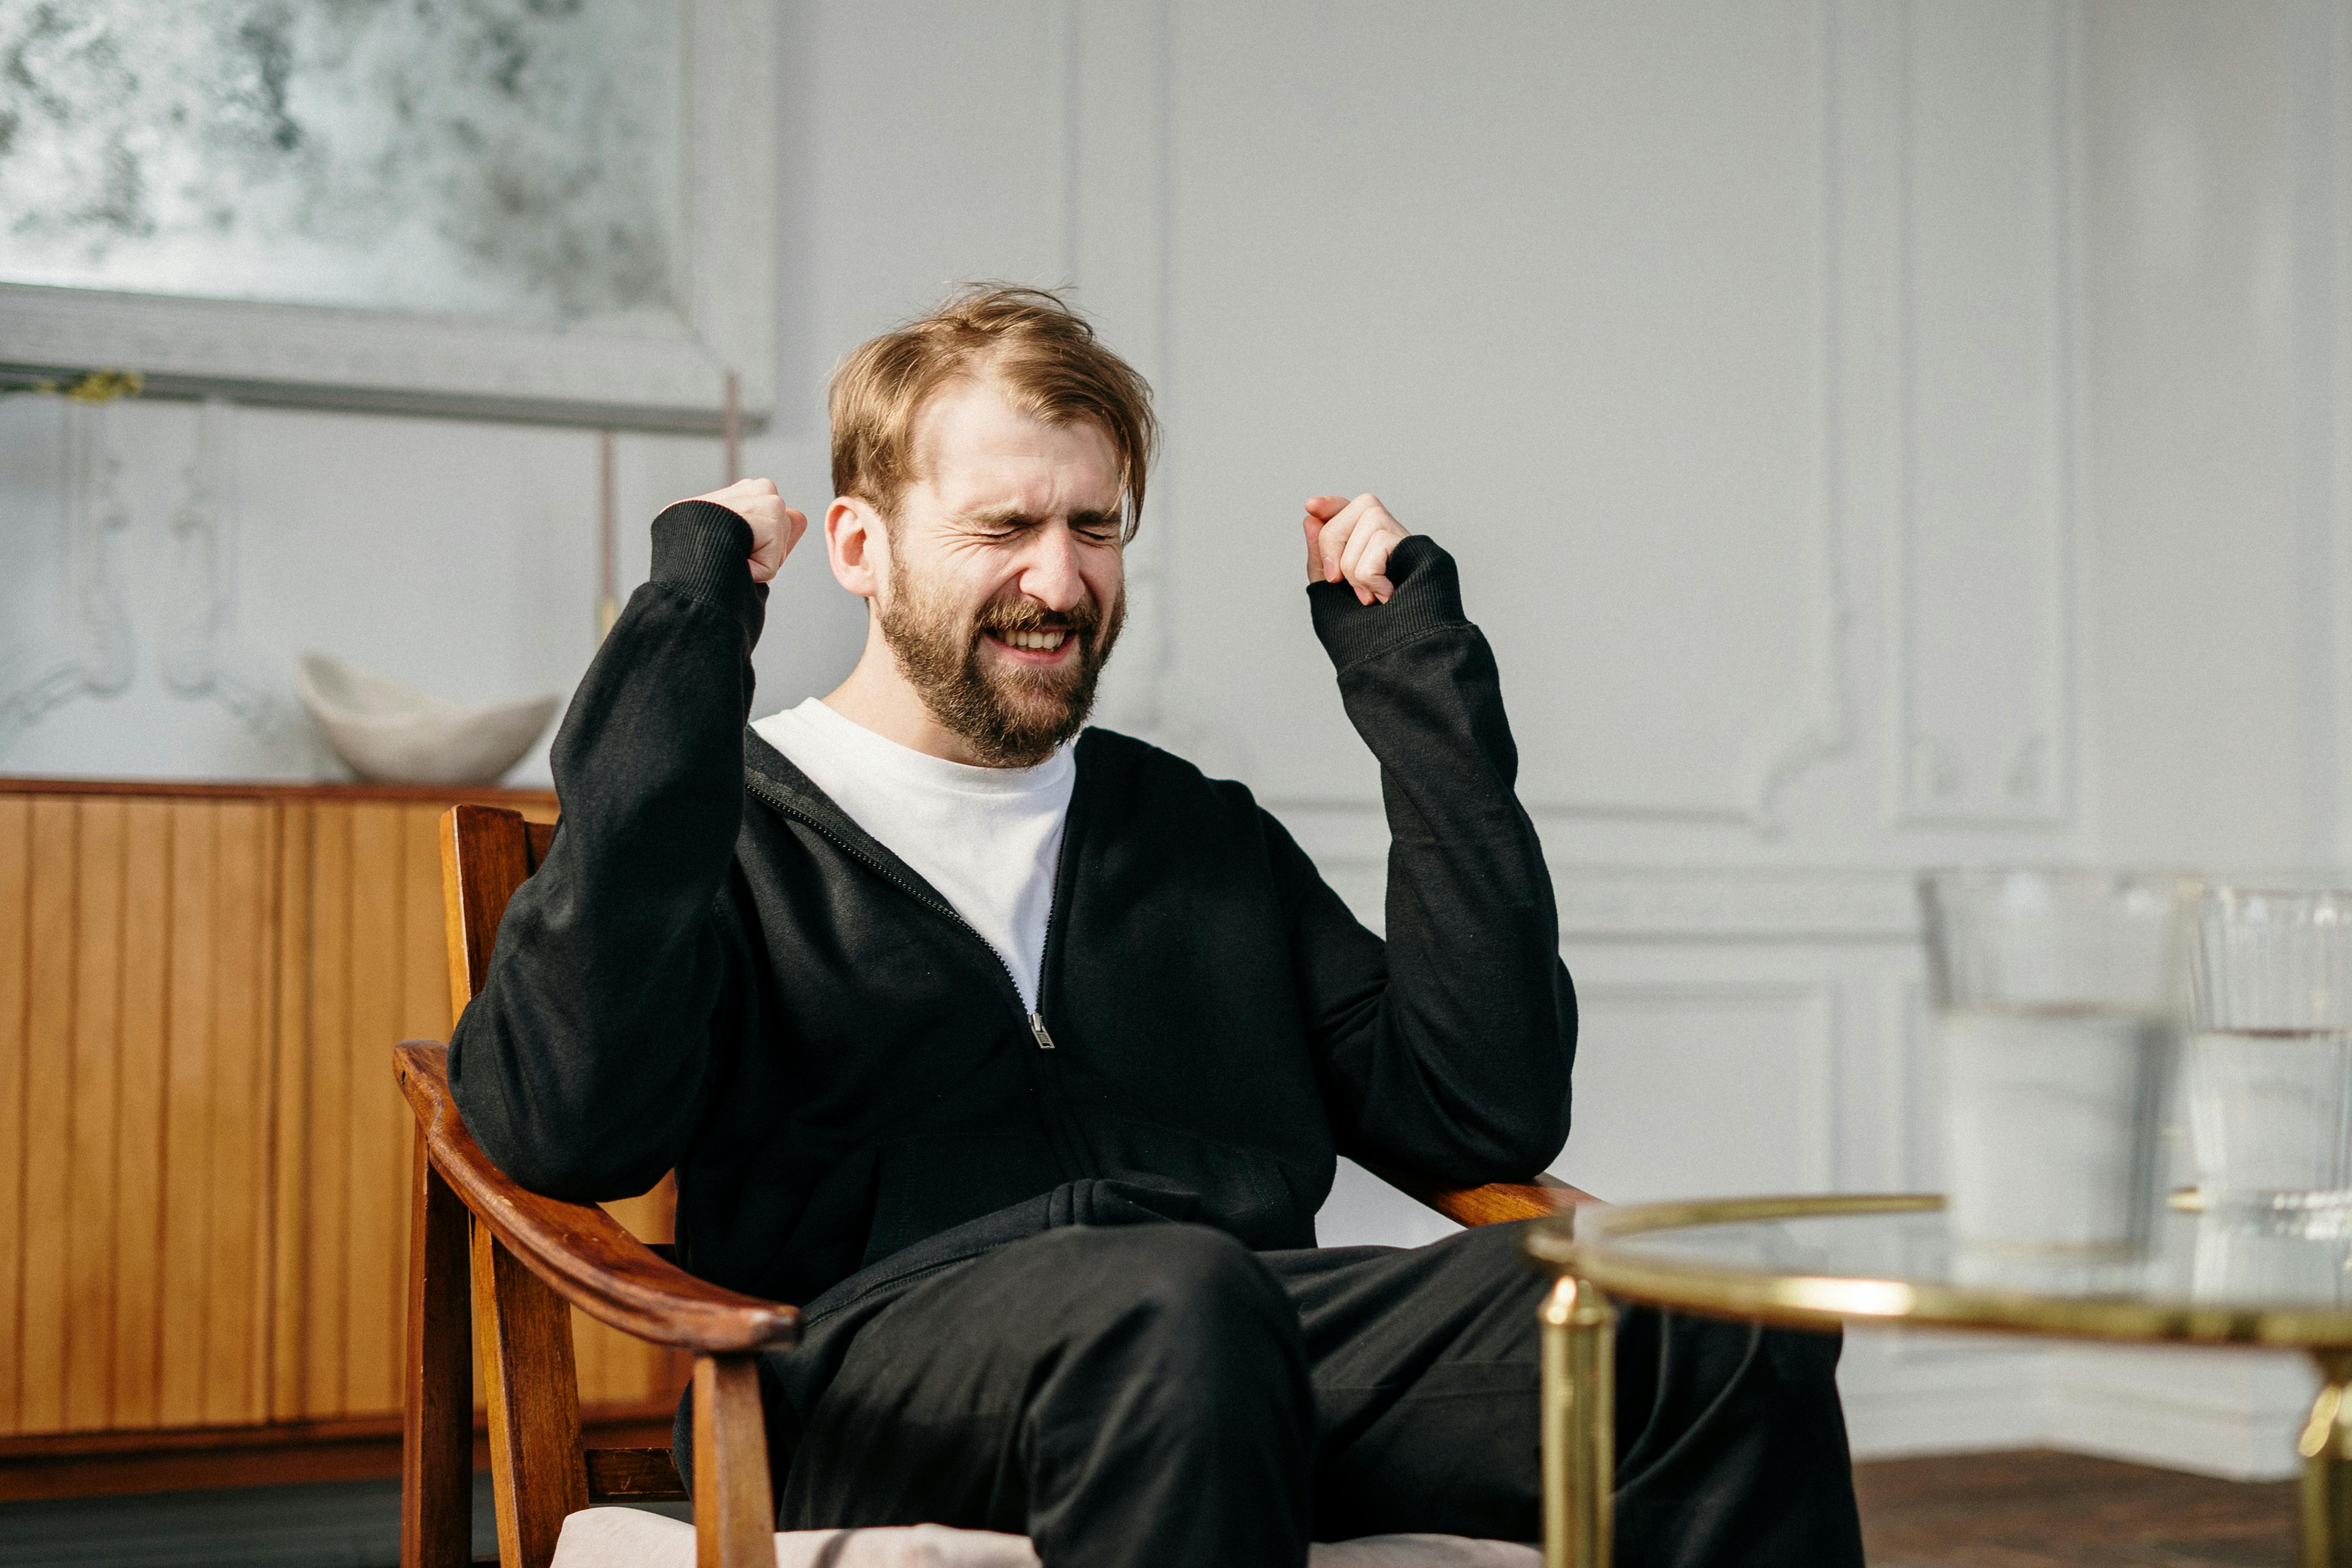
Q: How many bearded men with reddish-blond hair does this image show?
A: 1